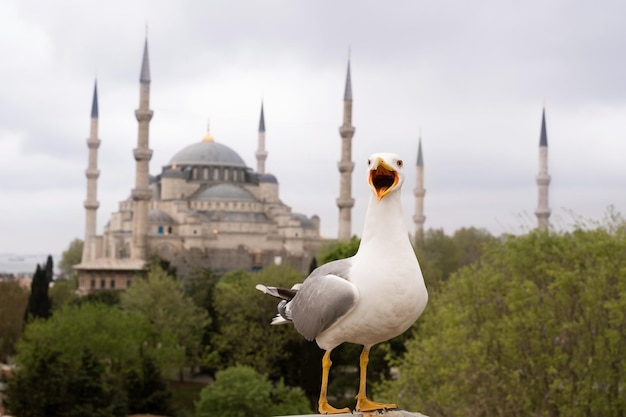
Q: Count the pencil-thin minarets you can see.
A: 6